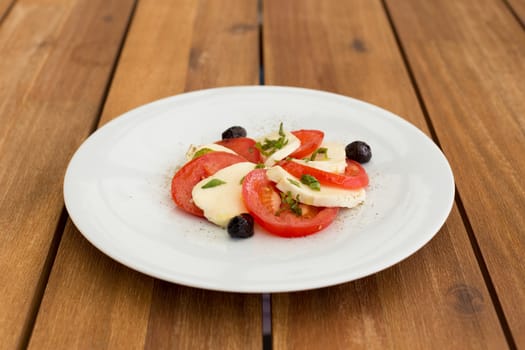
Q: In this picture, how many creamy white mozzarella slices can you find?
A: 5